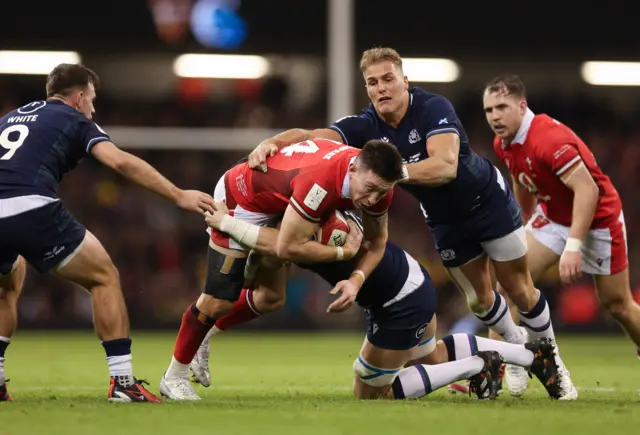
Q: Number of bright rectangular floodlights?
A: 4